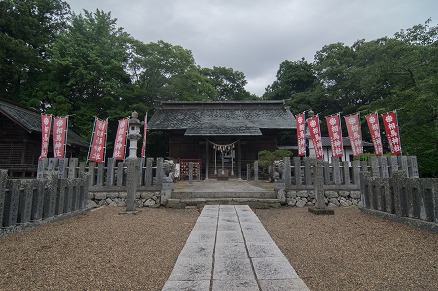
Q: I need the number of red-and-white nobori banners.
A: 11